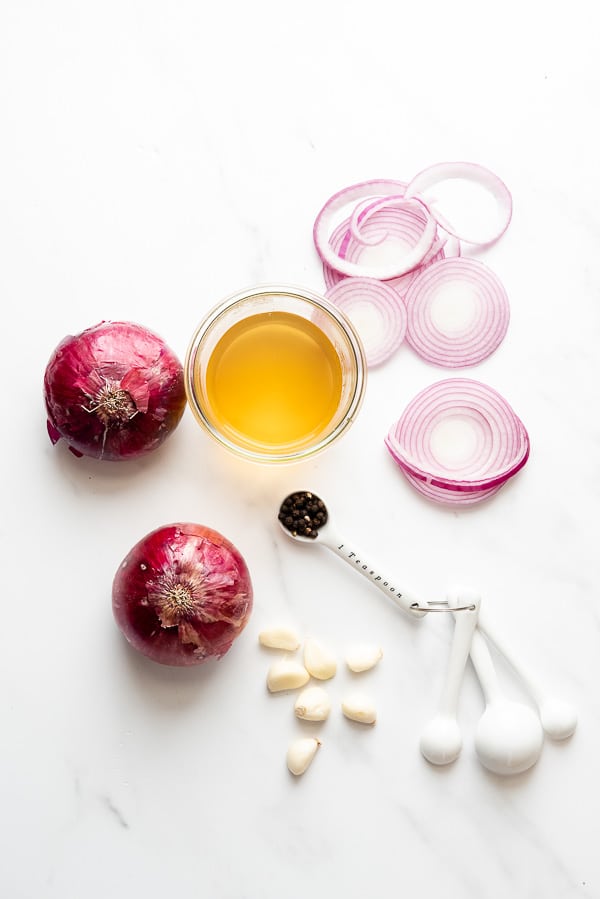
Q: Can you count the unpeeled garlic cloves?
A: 0